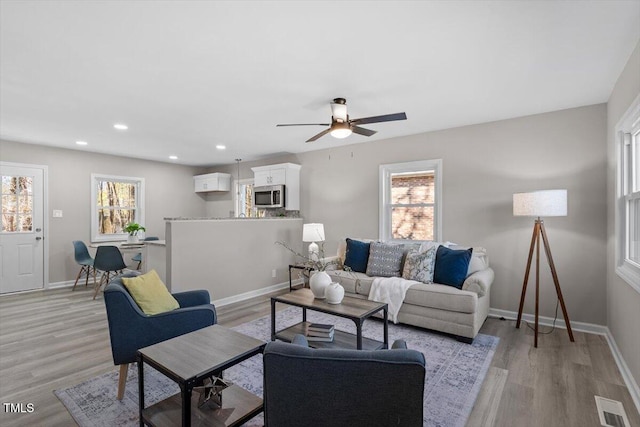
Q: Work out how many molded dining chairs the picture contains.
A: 3